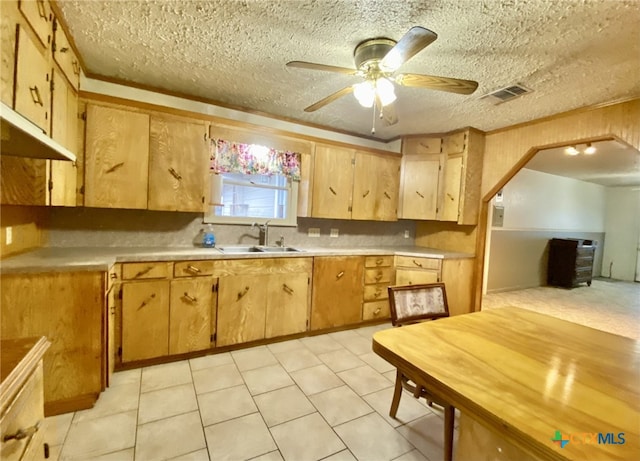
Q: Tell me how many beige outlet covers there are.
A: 4